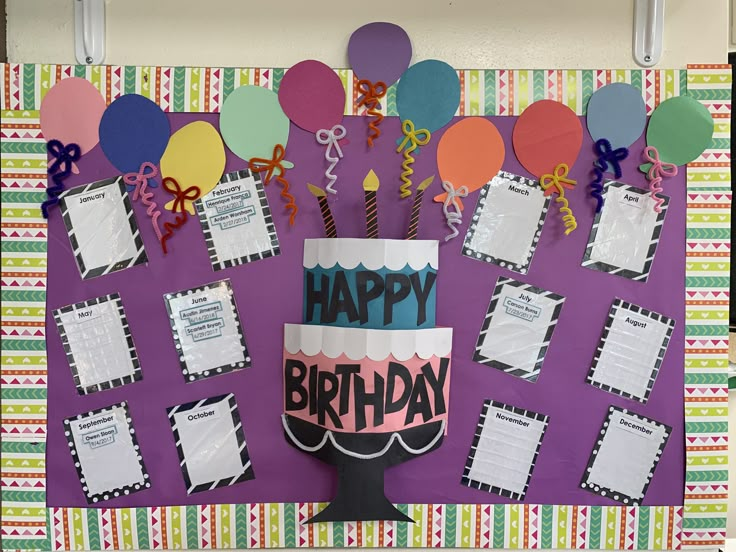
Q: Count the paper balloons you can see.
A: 11